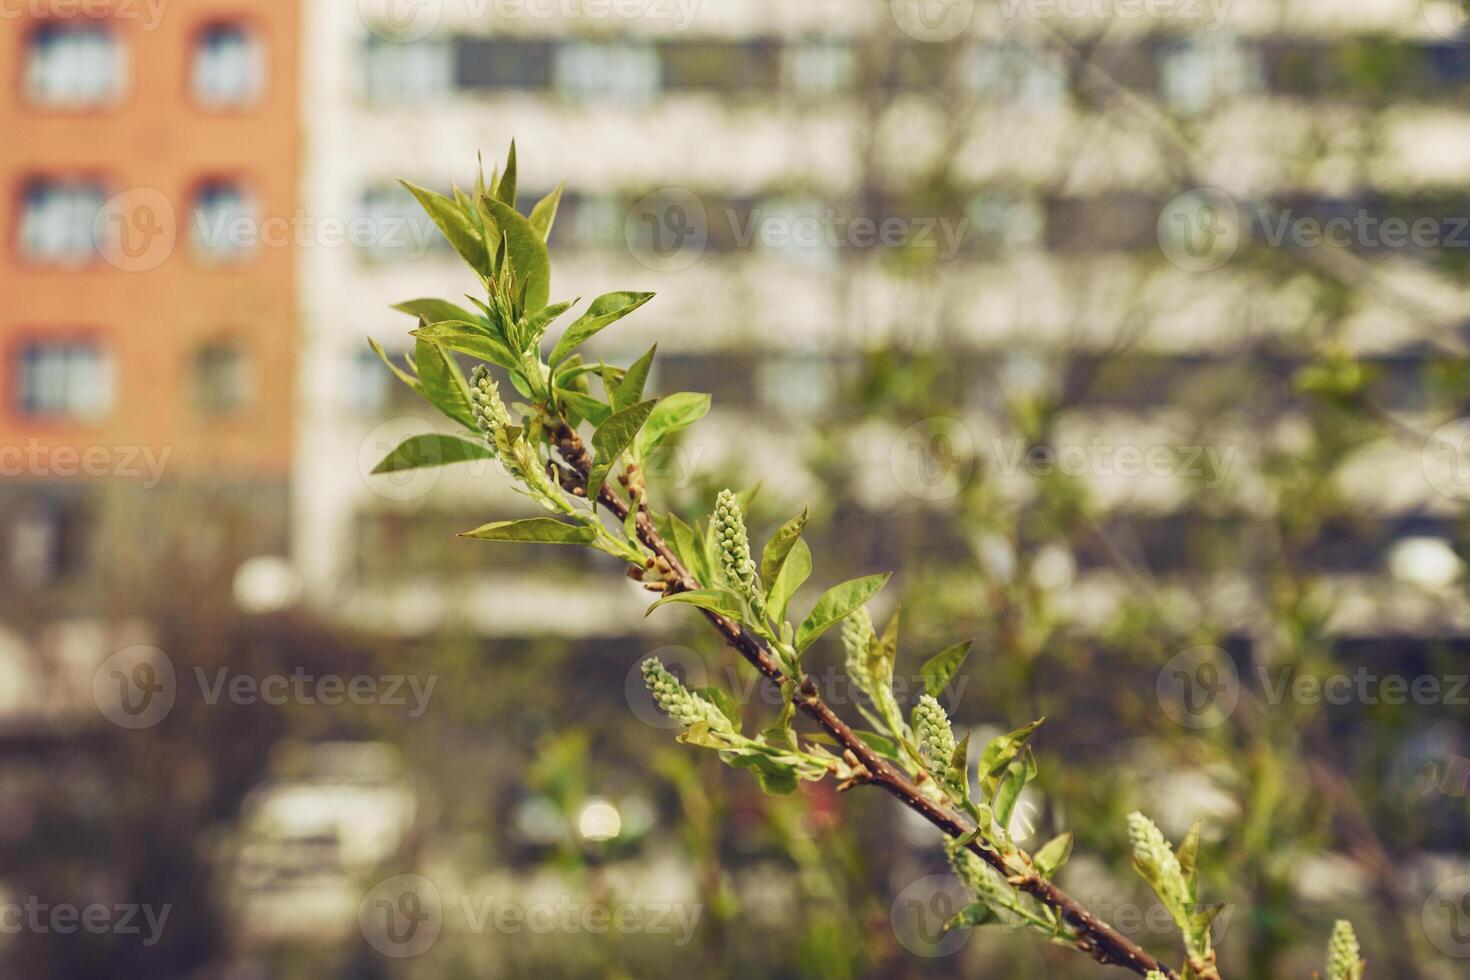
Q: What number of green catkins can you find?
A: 8